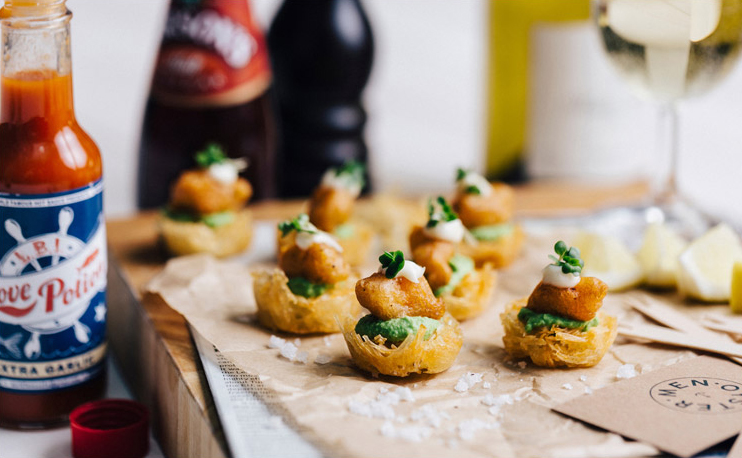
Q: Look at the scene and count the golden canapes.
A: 7